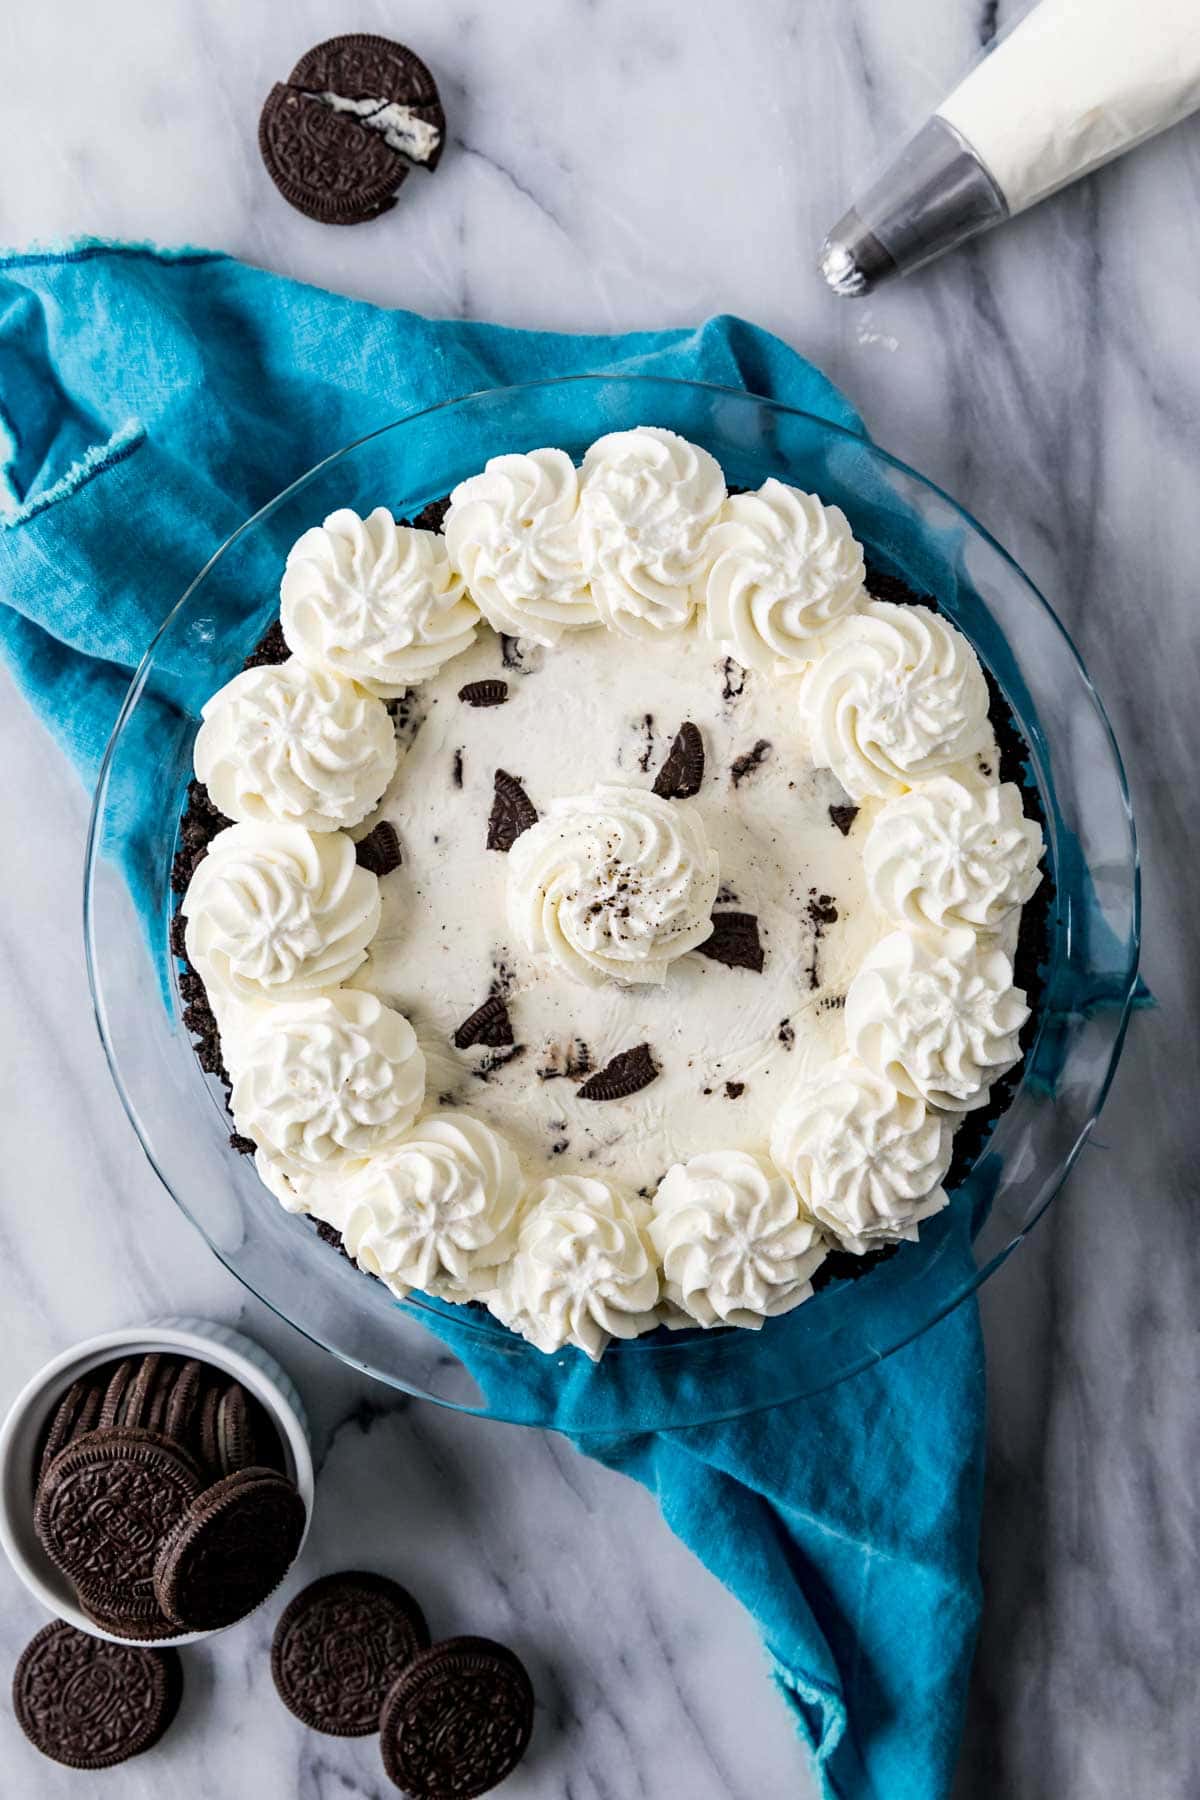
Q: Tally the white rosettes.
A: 15